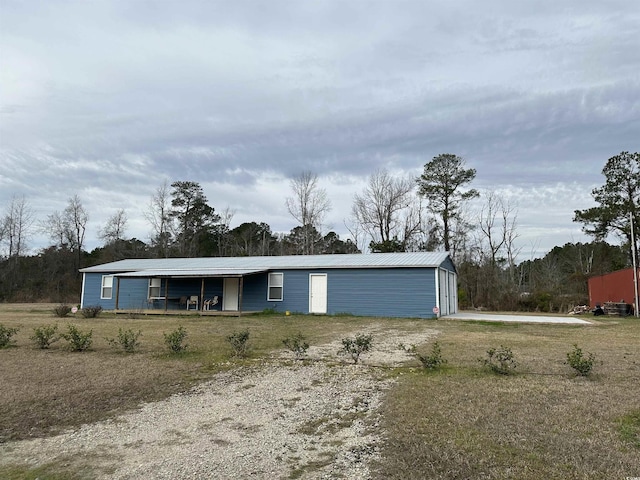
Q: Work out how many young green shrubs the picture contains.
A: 11